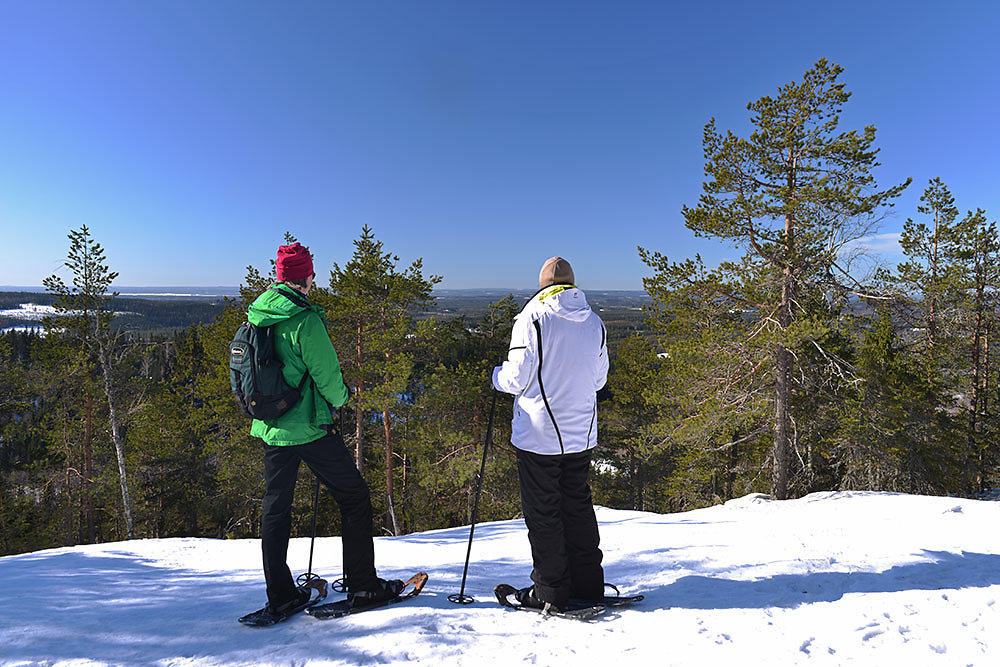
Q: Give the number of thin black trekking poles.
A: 3